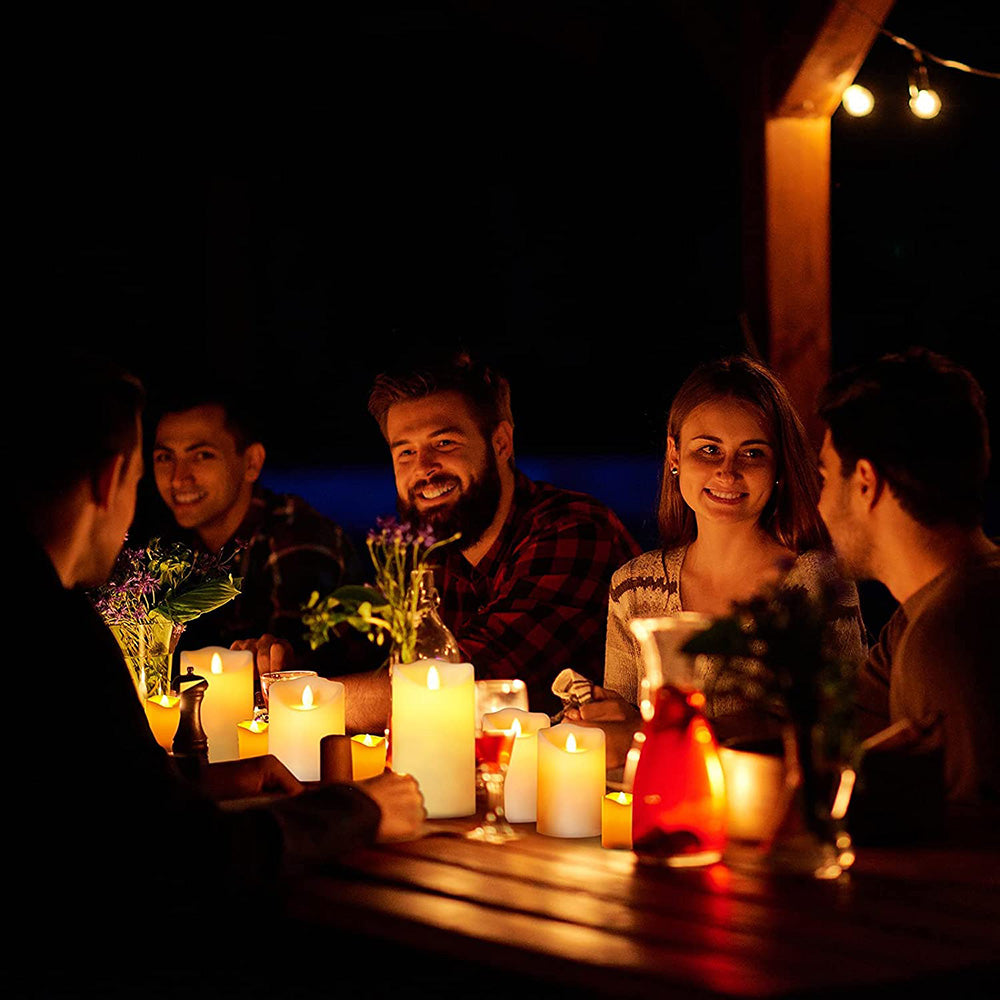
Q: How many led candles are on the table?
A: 9